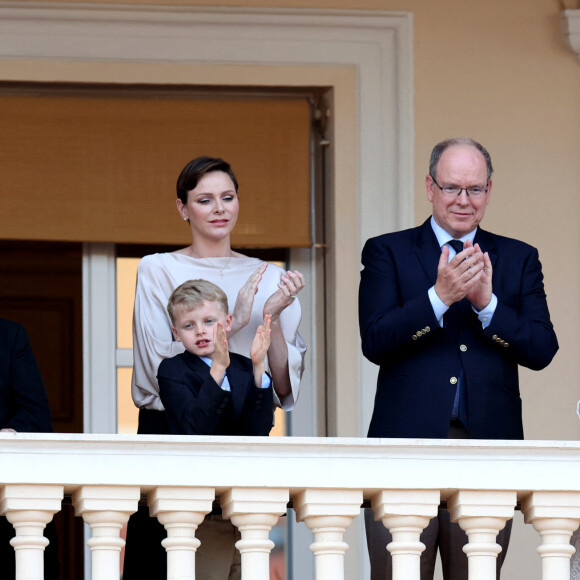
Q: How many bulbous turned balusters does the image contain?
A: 8